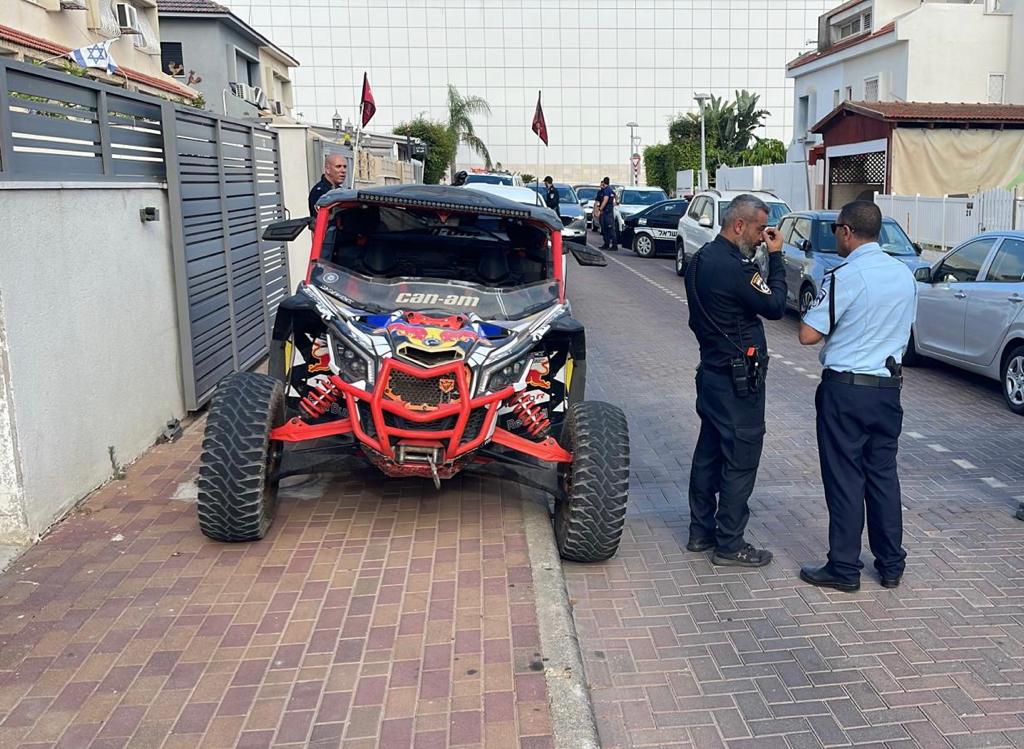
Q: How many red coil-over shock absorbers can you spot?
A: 2